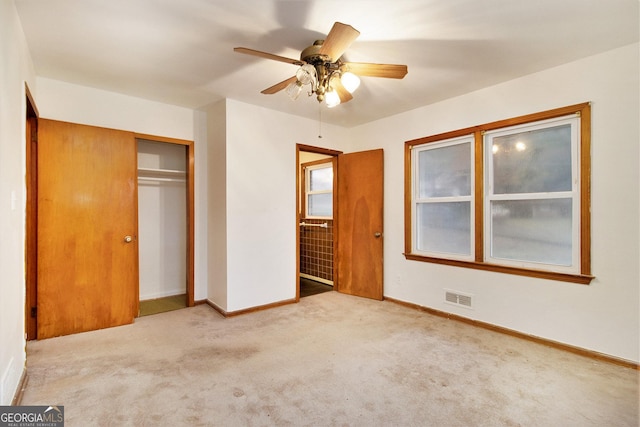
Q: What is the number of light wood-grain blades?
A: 5